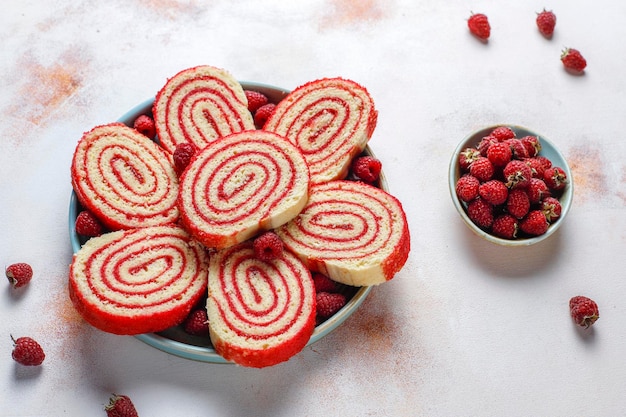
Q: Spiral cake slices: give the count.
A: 7